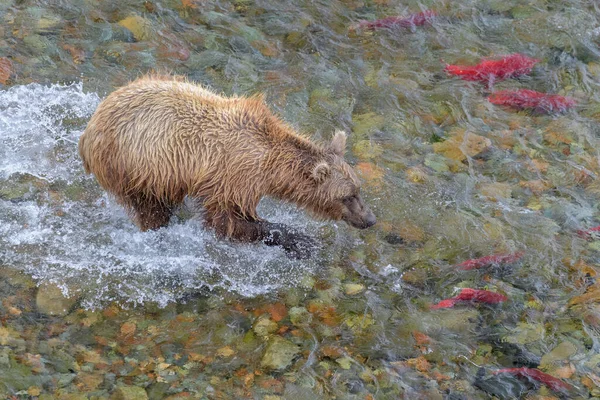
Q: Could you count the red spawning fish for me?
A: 7